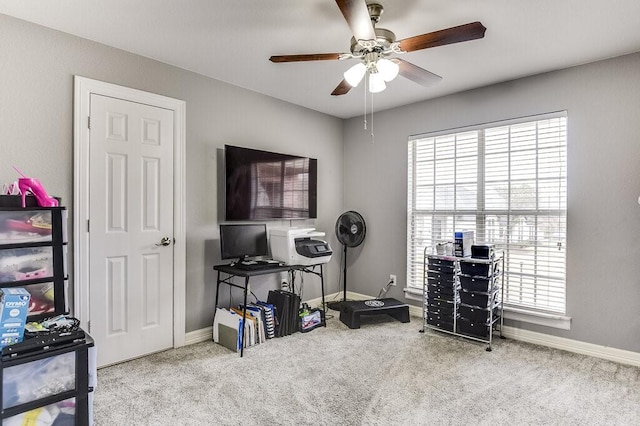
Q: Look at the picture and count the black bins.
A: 15